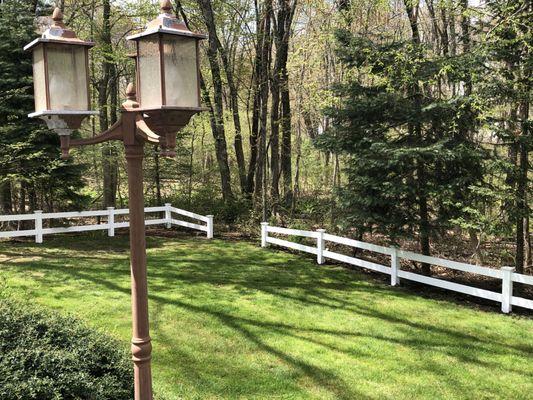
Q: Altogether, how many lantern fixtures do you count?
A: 2